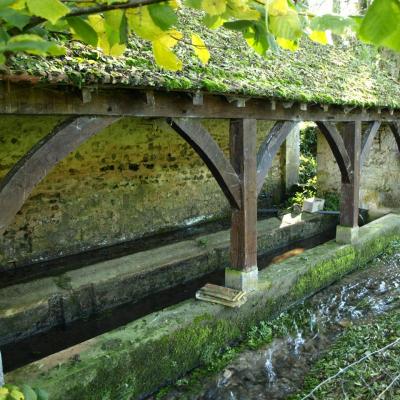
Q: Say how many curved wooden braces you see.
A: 6